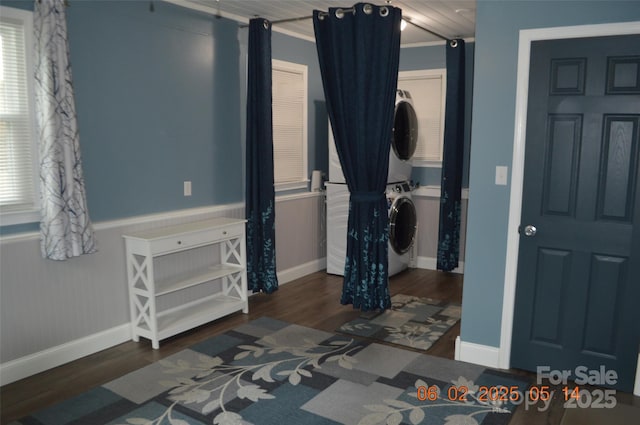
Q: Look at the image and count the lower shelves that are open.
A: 2